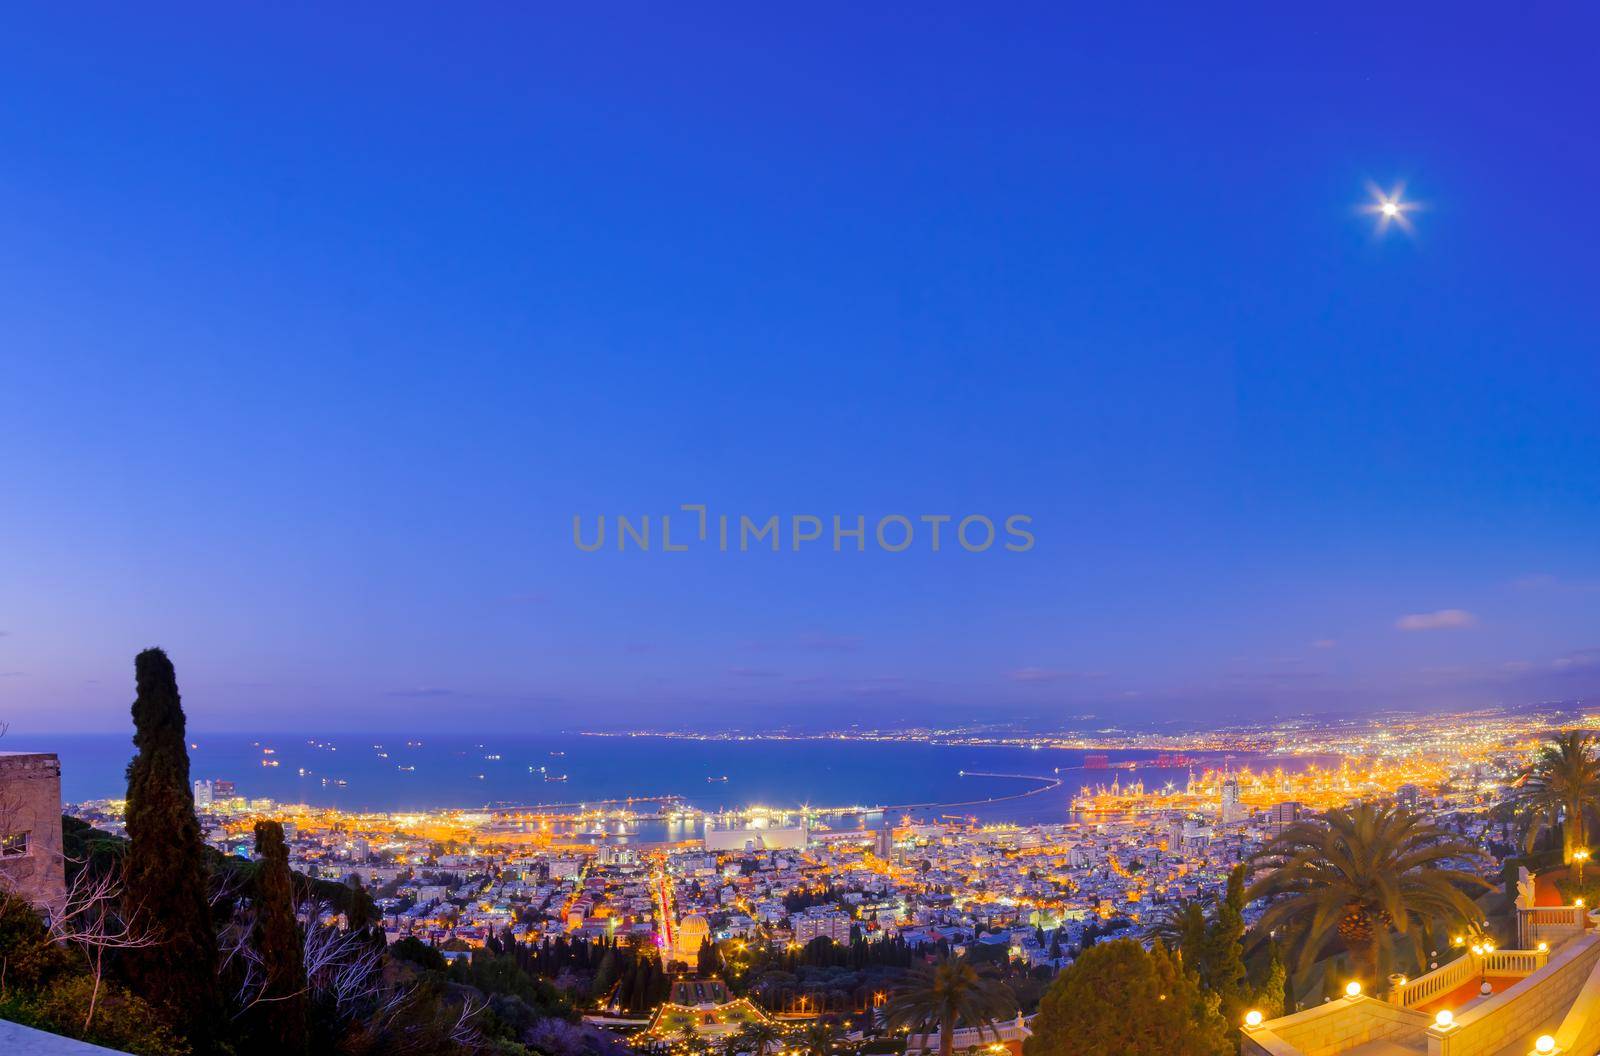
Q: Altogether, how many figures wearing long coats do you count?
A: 0